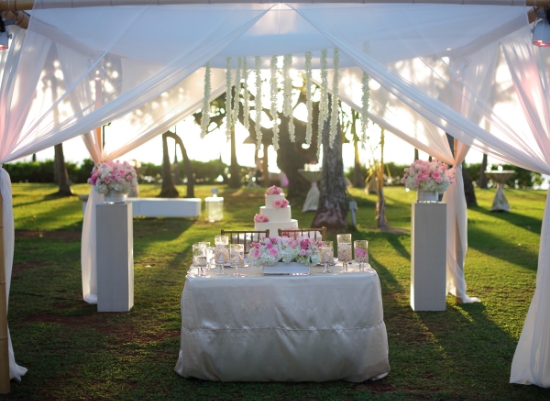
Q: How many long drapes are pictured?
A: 4